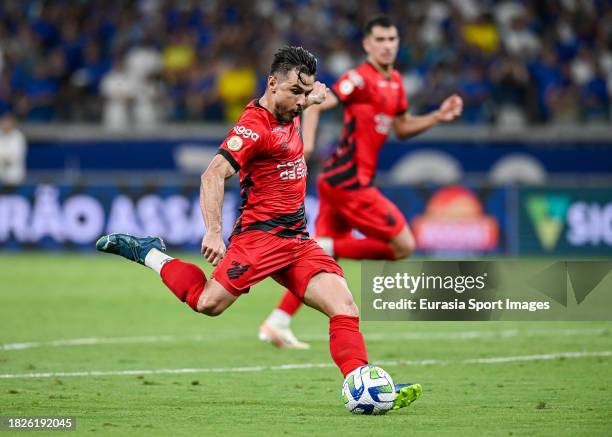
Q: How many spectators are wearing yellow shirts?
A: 3